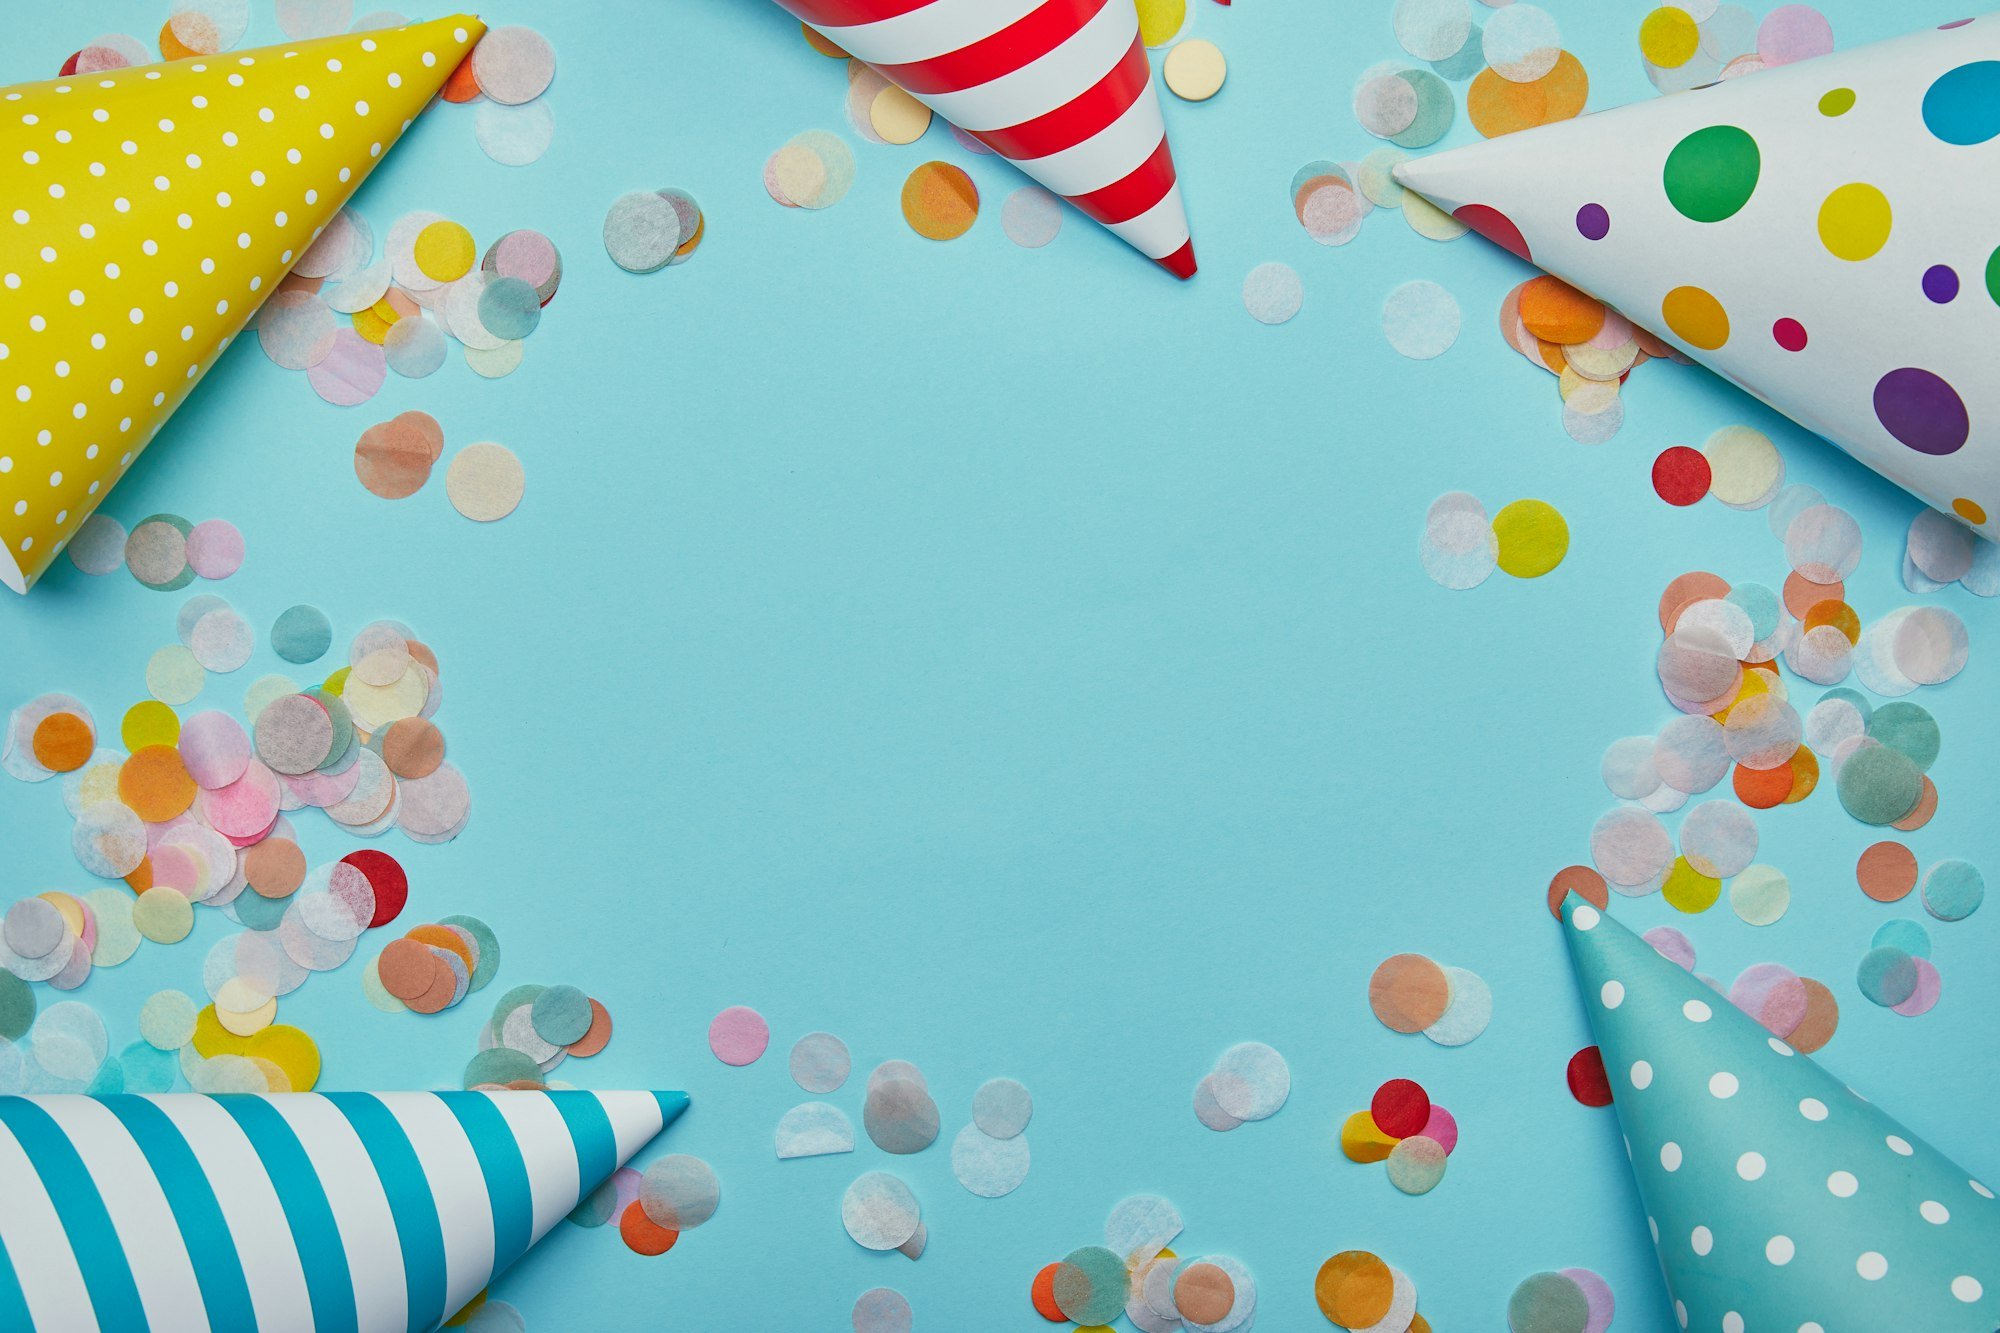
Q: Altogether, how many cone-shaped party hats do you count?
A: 5